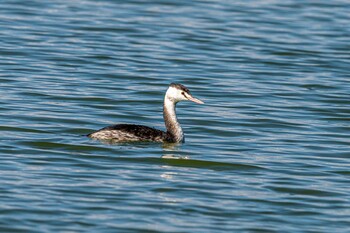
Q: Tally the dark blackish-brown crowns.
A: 1